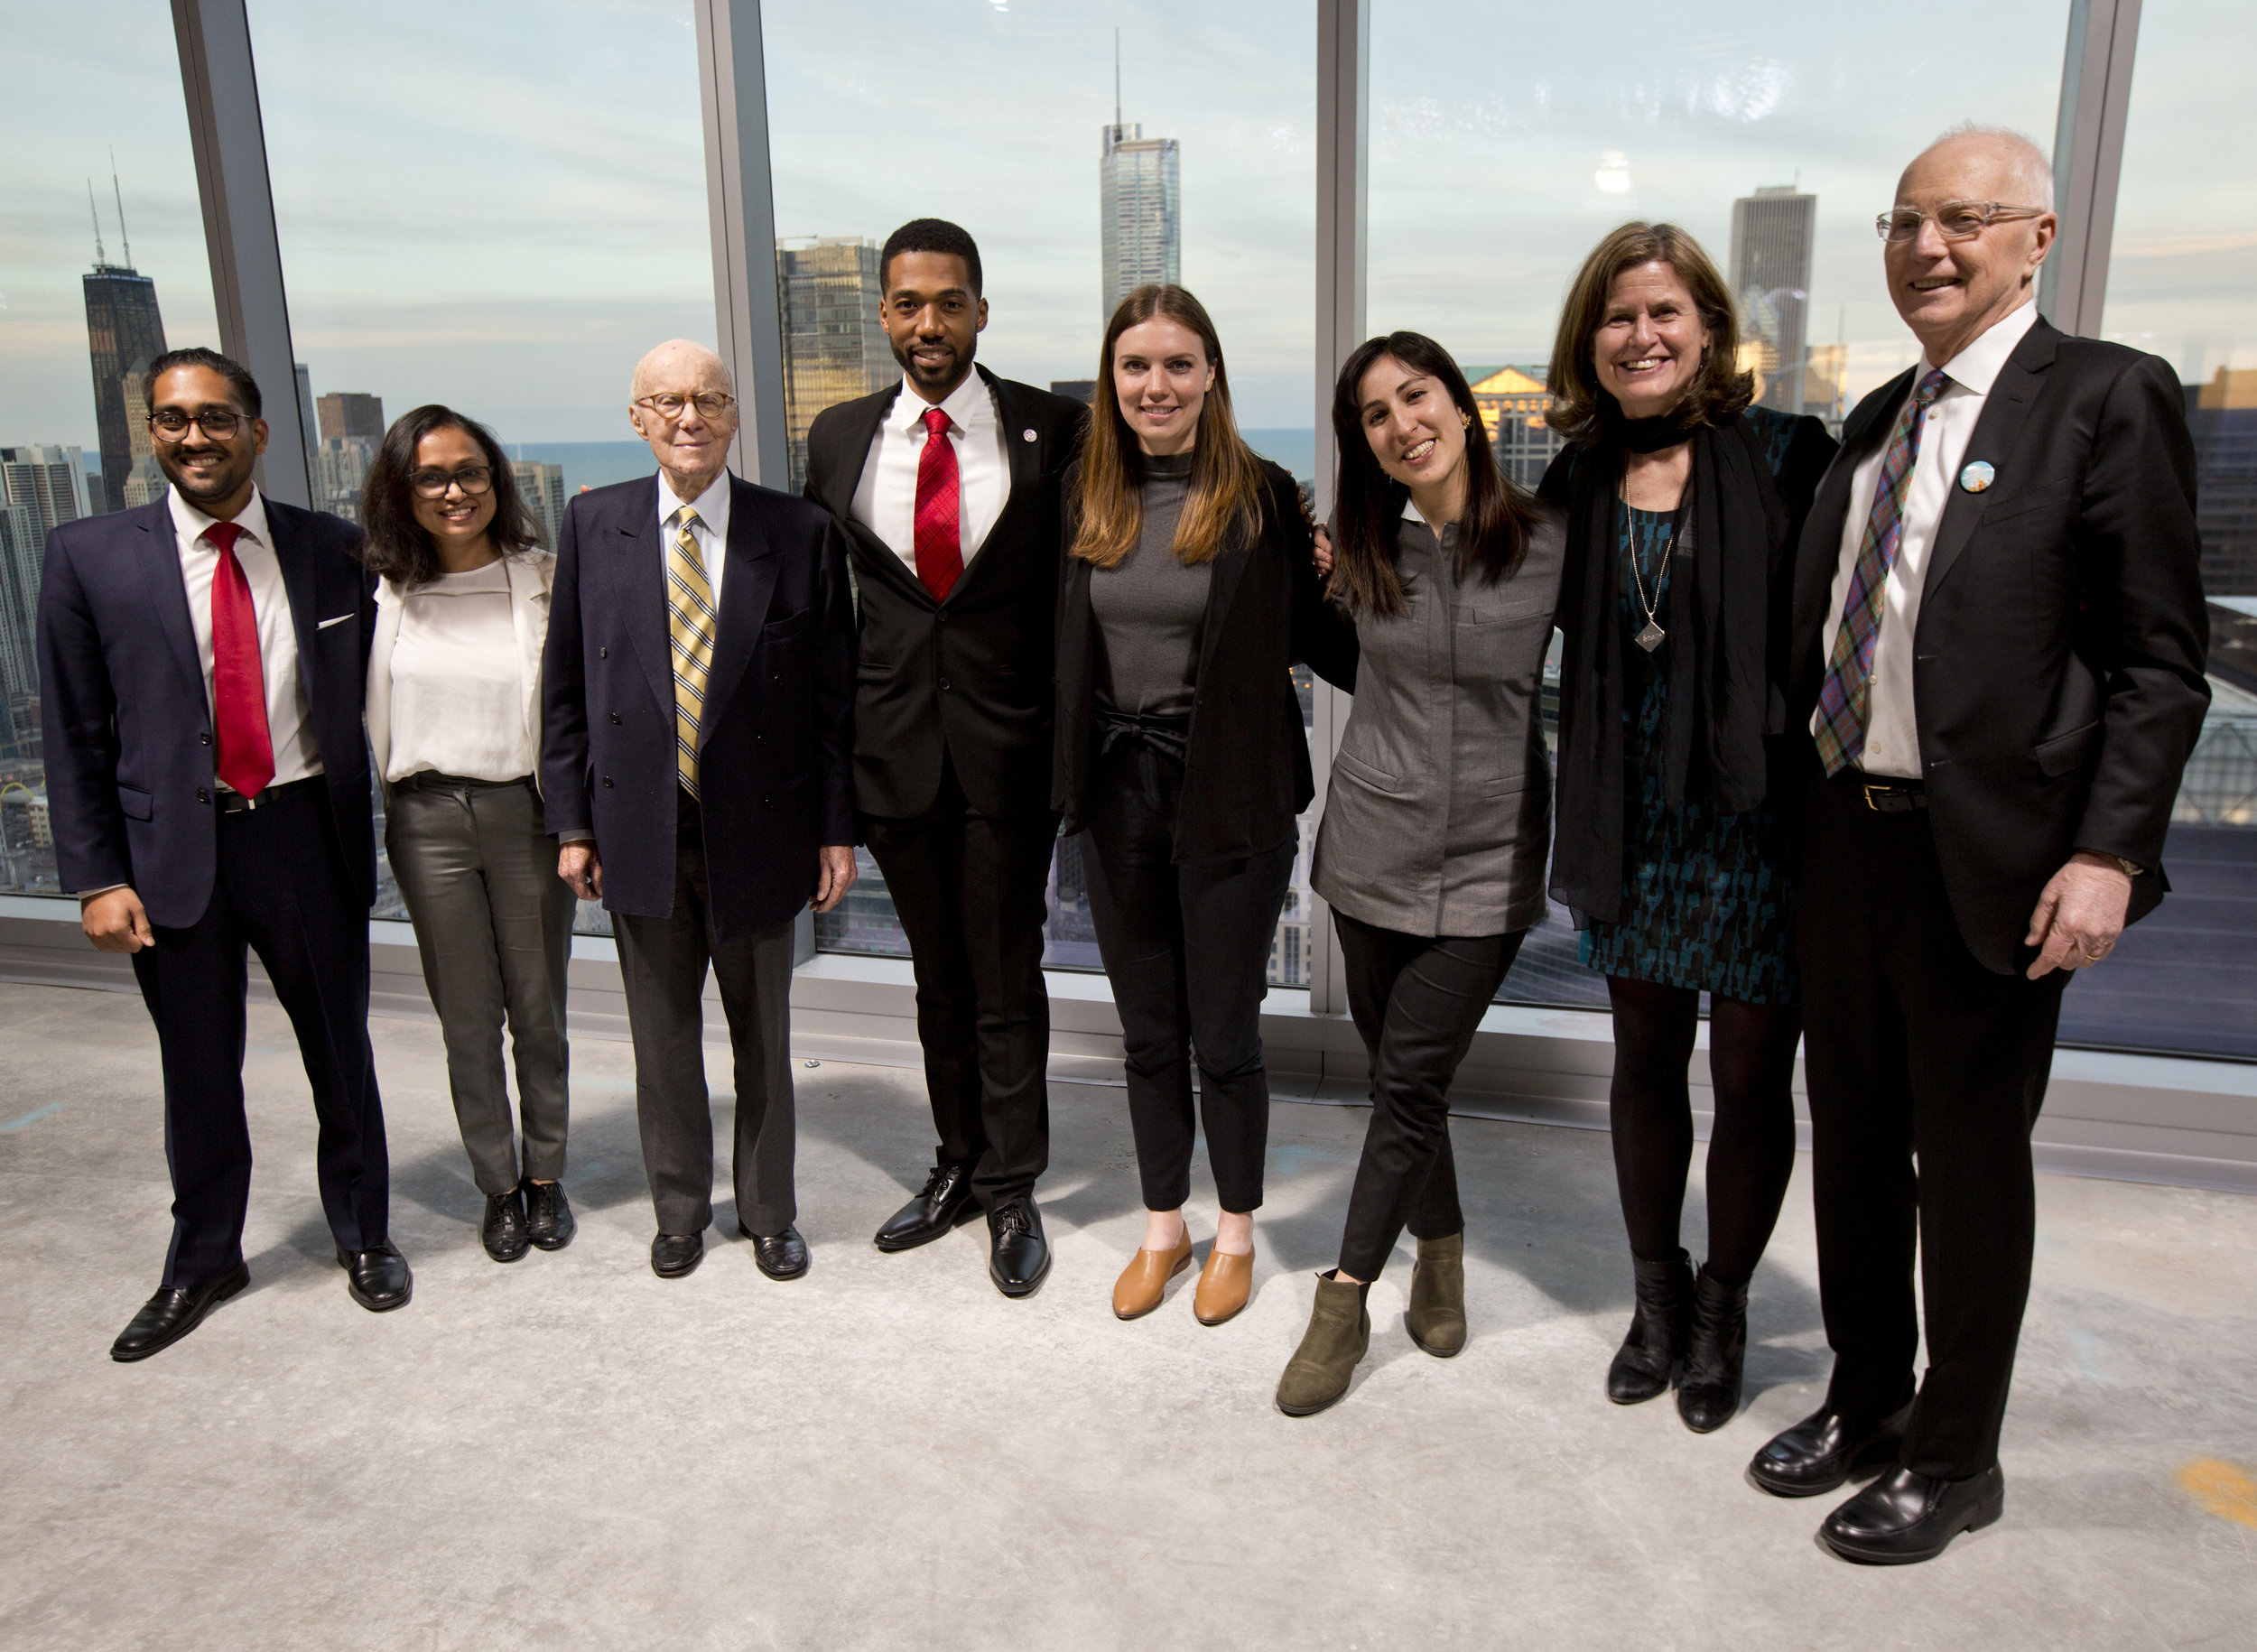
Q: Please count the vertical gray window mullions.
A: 4